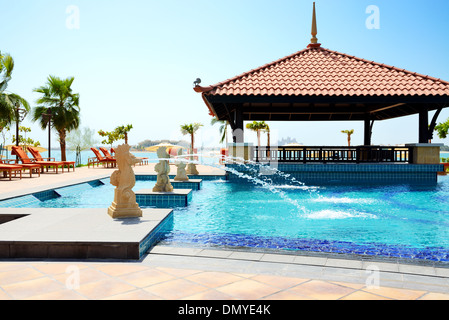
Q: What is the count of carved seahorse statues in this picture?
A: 4